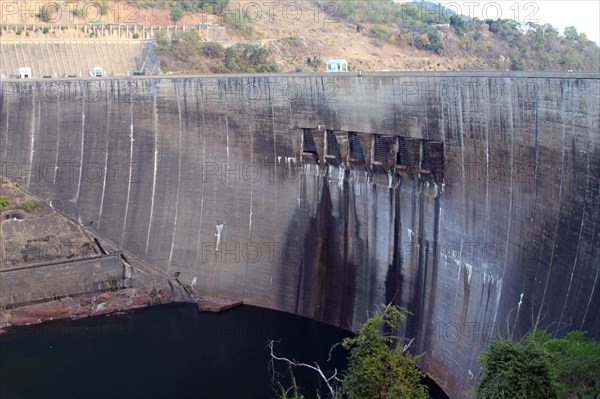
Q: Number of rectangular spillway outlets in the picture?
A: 6